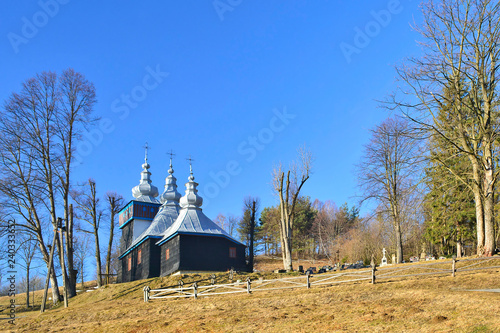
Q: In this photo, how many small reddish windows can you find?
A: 4